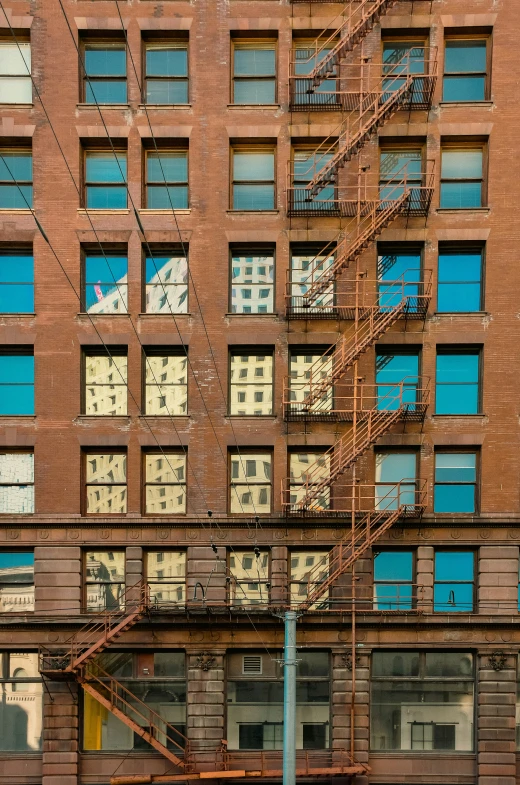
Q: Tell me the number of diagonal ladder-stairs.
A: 8